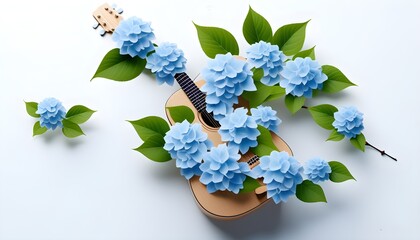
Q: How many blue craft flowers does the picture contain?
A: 13